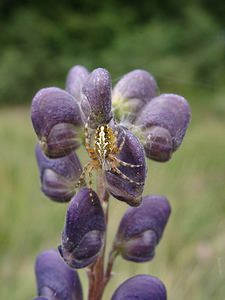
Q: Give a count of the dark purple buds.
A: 11